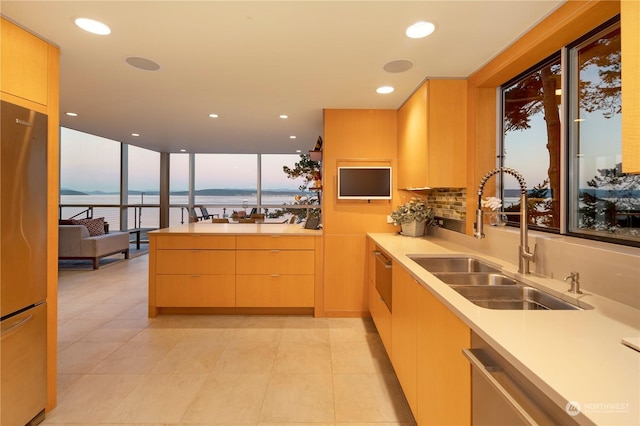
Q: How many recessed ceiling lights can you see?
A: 10